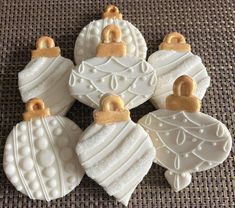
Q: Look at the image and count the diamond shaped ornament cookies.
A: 3